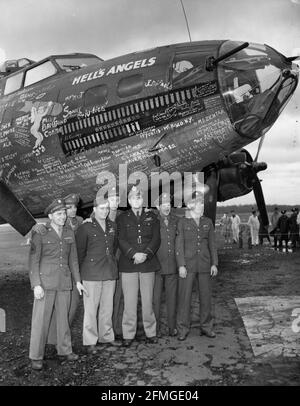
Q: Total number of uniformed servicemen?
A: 7